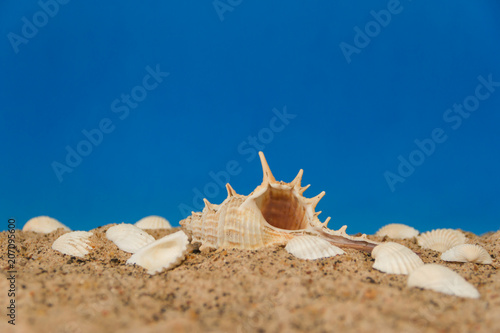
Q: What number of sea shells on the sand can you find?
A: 12